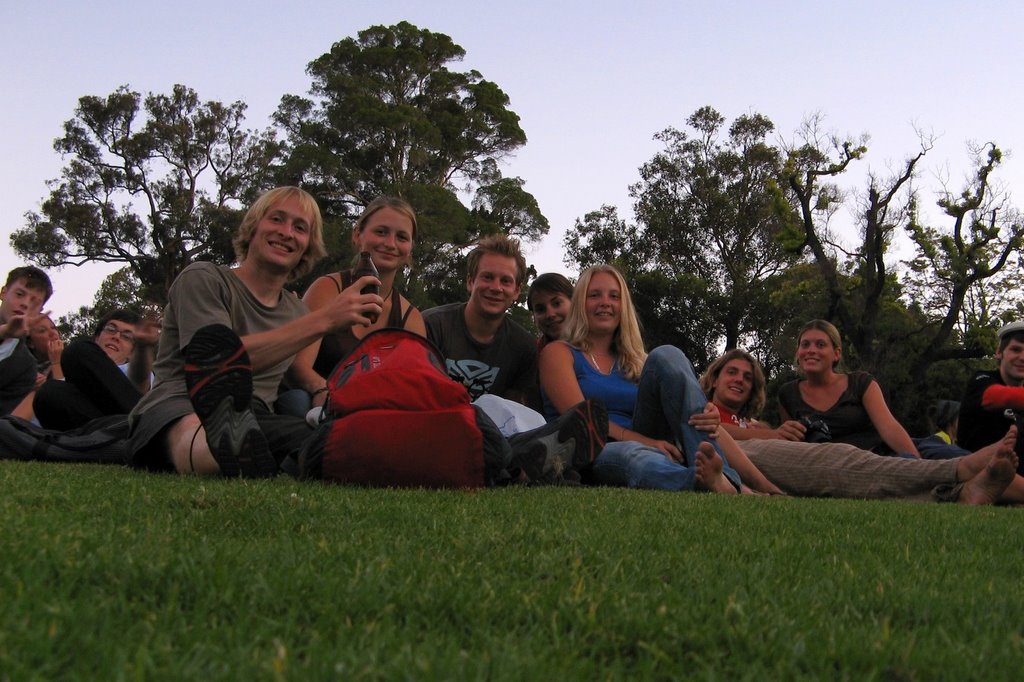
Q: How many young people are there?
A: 11